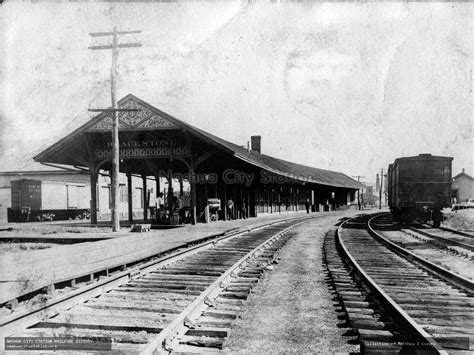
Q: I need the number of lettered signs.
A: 1